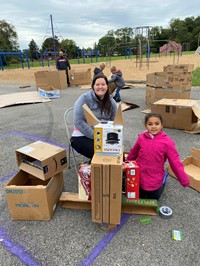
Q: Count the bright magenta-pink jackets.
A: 1